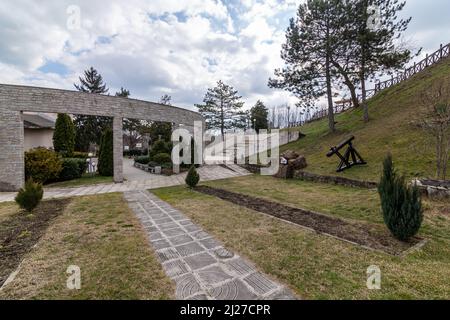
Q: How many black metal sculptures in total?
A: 1